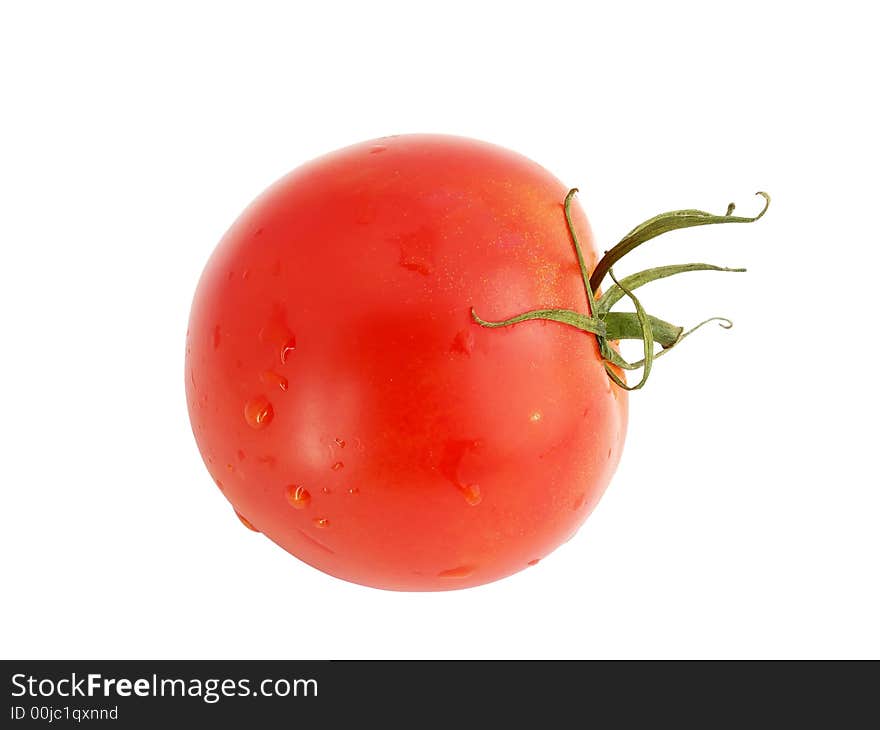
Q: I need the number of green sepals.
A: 6